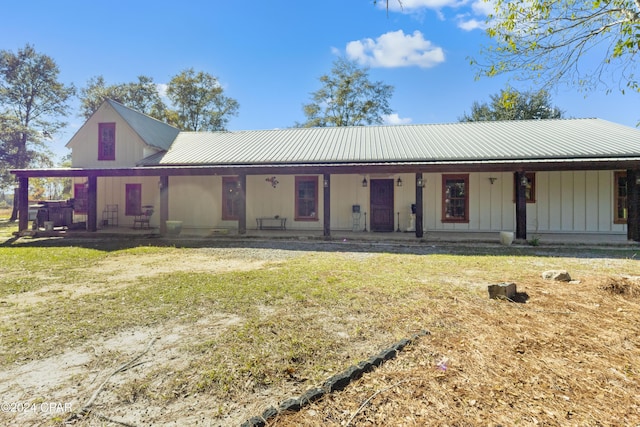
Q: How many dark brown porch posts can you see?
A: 8